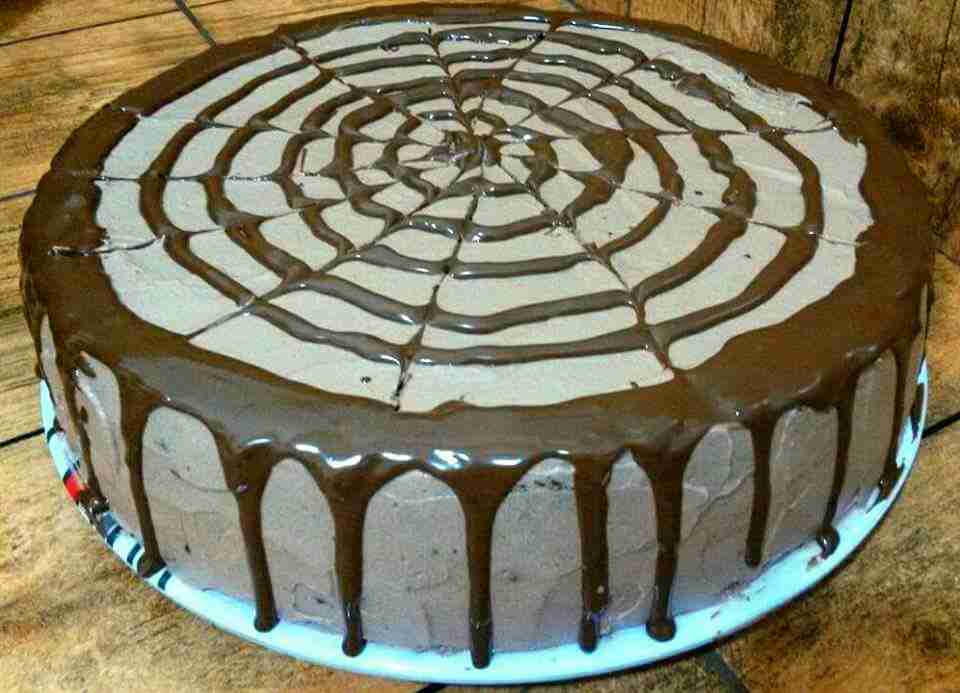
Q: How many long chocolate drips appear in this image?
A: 10